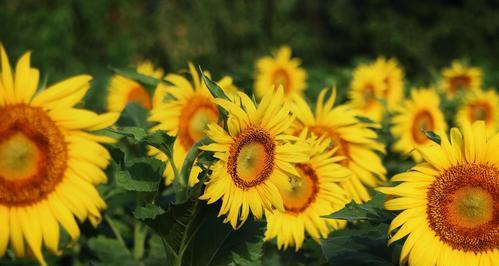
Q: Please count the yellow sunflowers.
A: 13